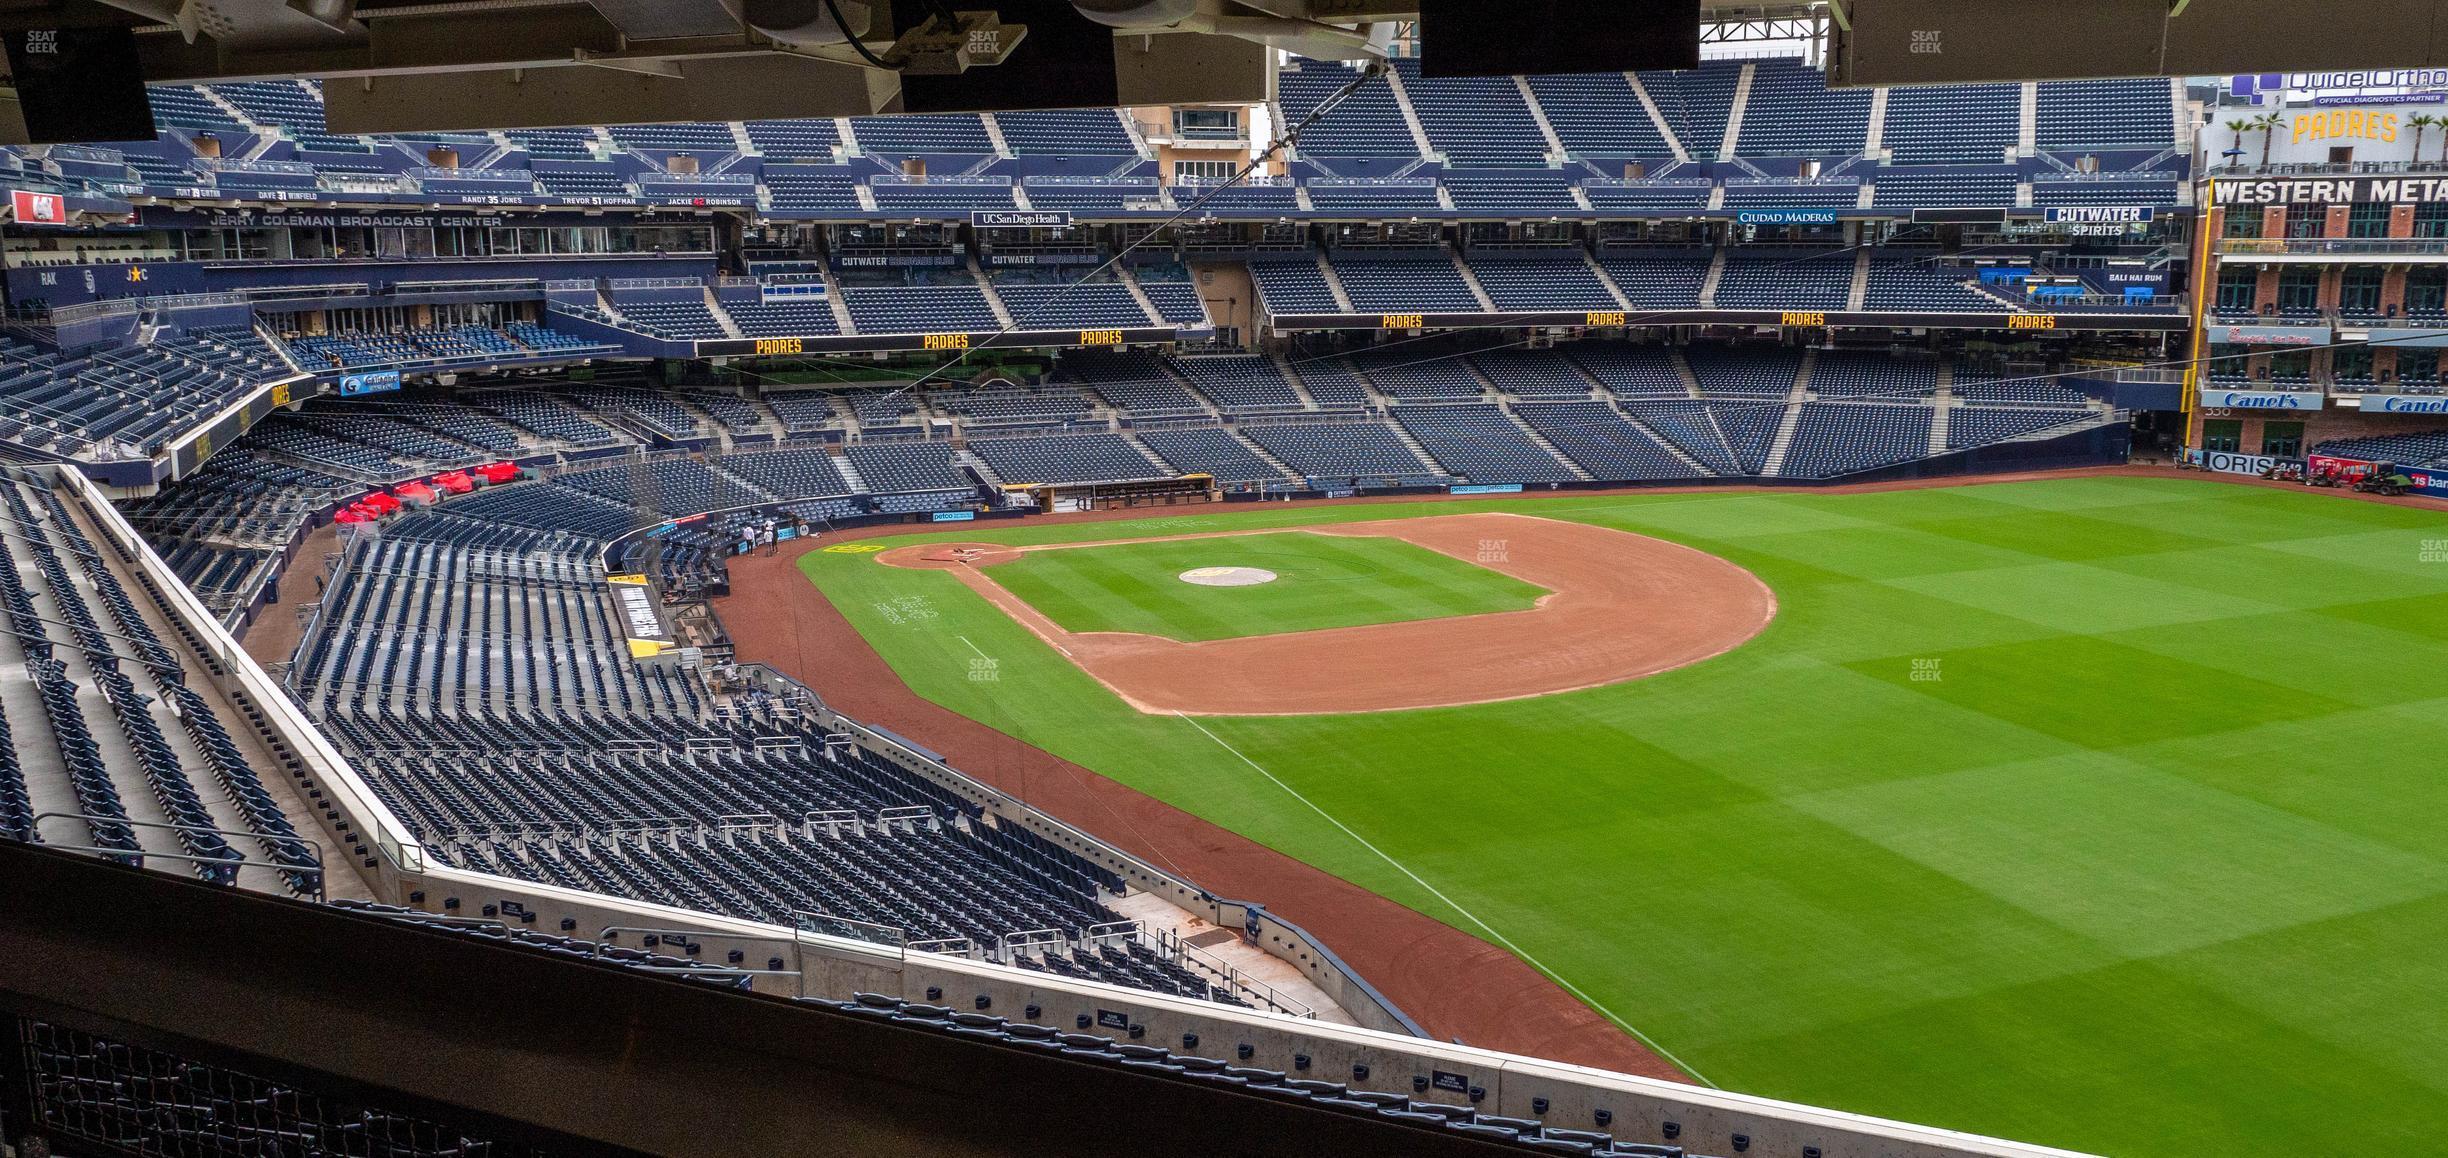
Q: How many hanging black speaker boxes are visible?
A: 3